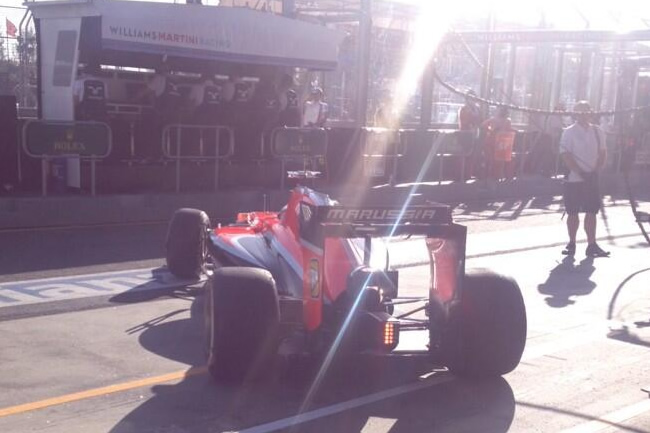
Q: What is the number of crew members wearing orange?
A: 2